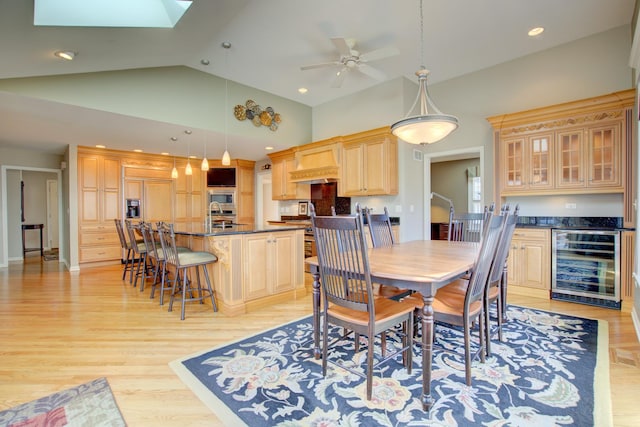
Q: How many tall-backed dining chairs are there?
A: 6